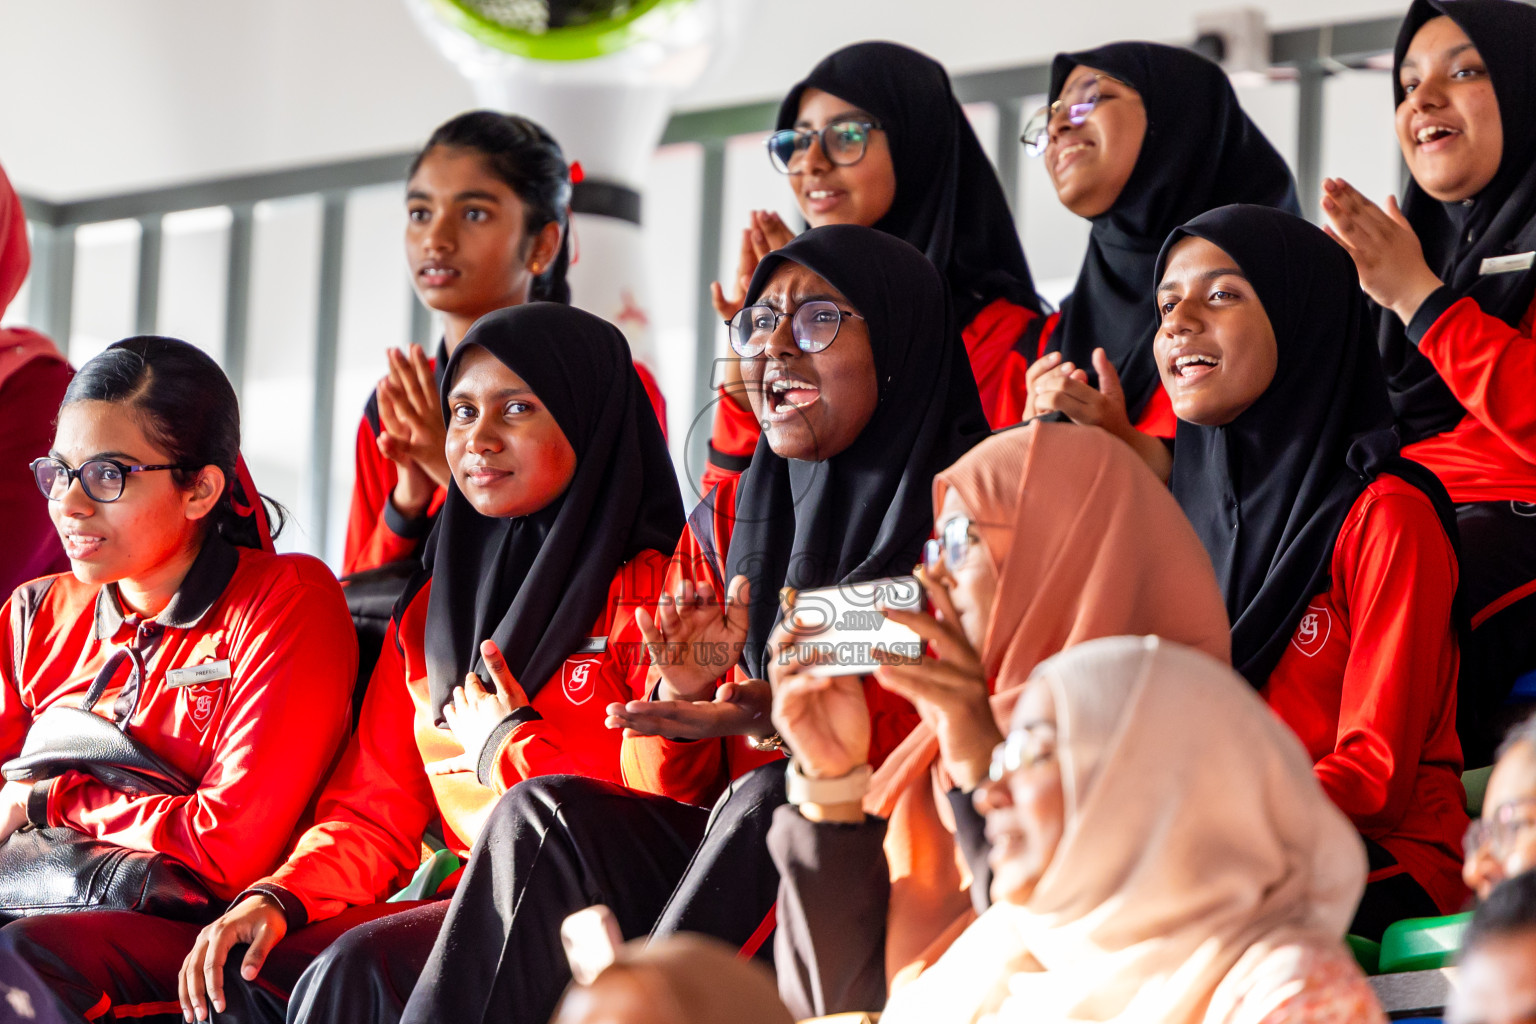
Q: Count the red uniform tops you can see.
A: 8